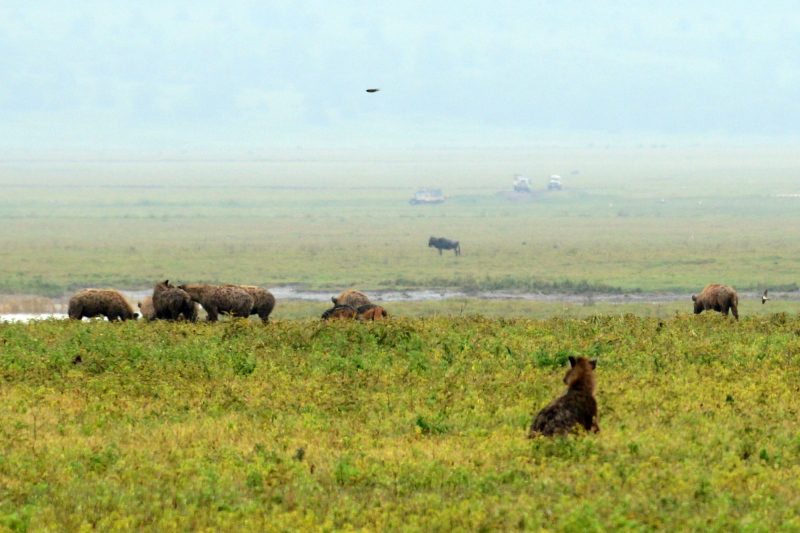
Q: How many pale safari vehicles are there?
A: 3